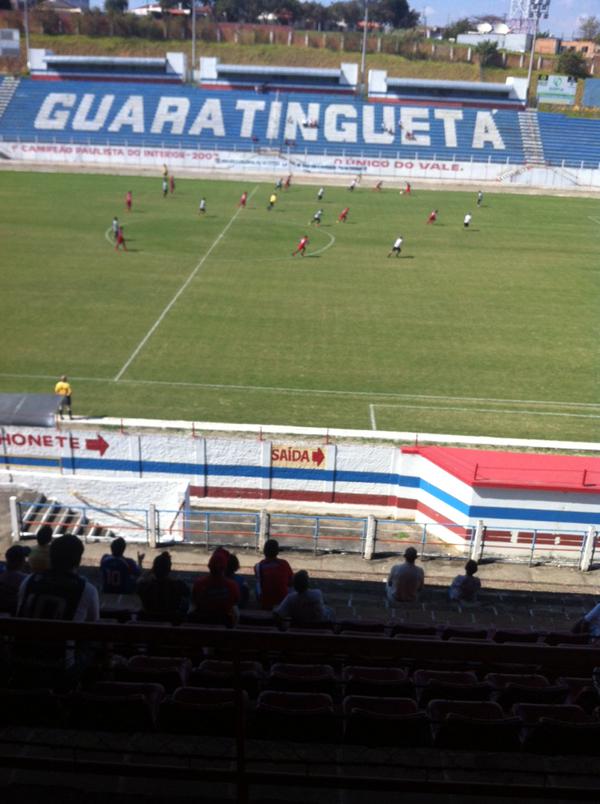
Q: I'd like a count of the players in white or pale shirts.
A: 10